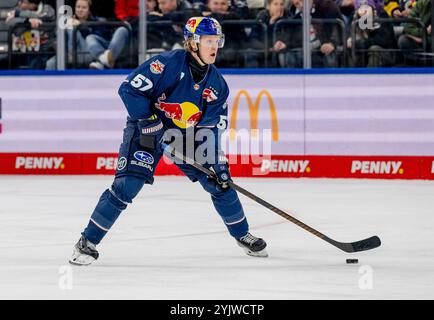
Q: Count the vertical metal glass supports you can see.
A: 3